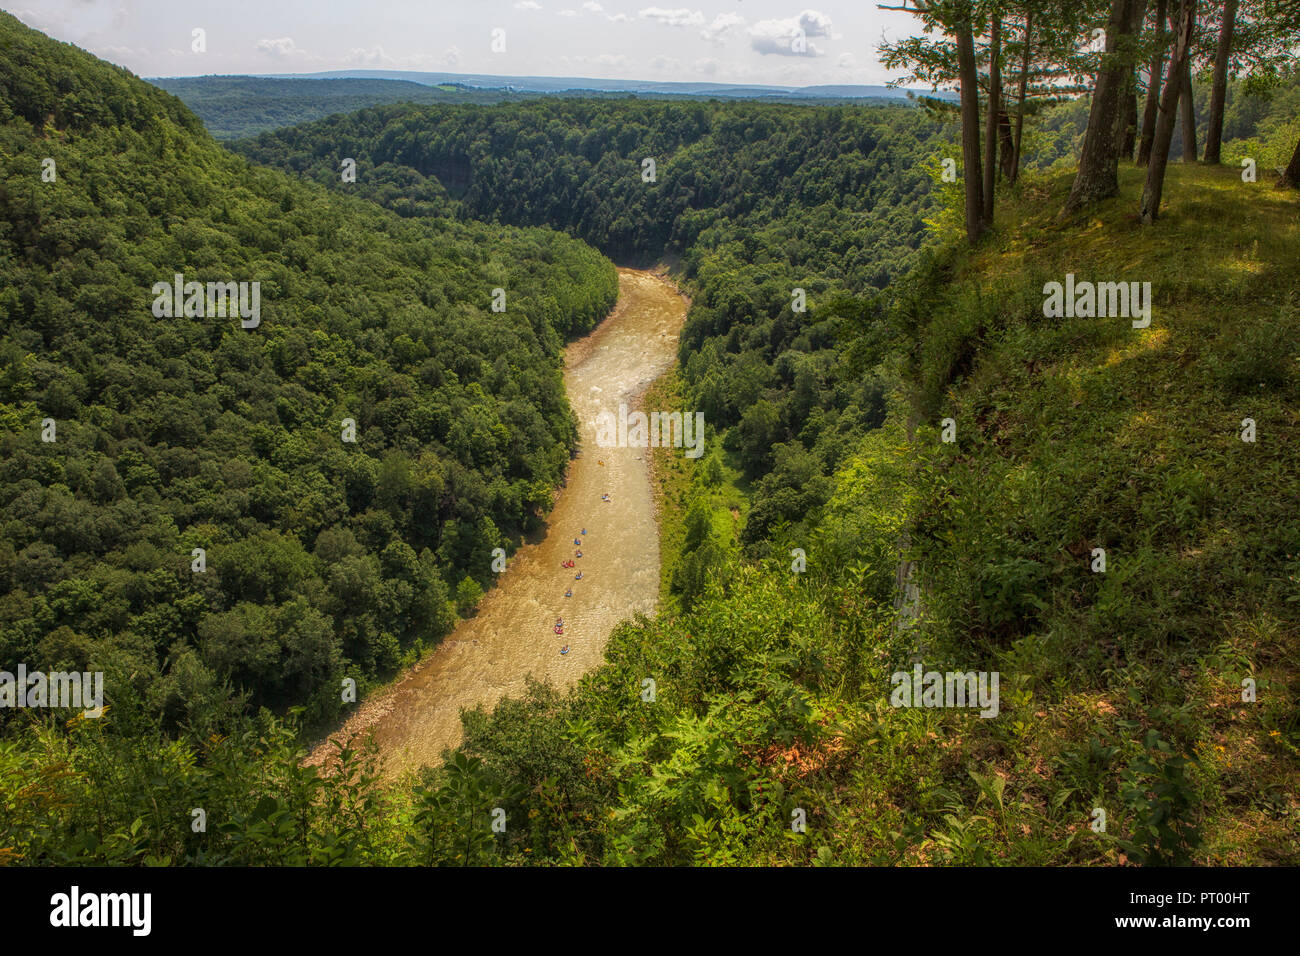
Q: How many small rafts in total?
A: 12